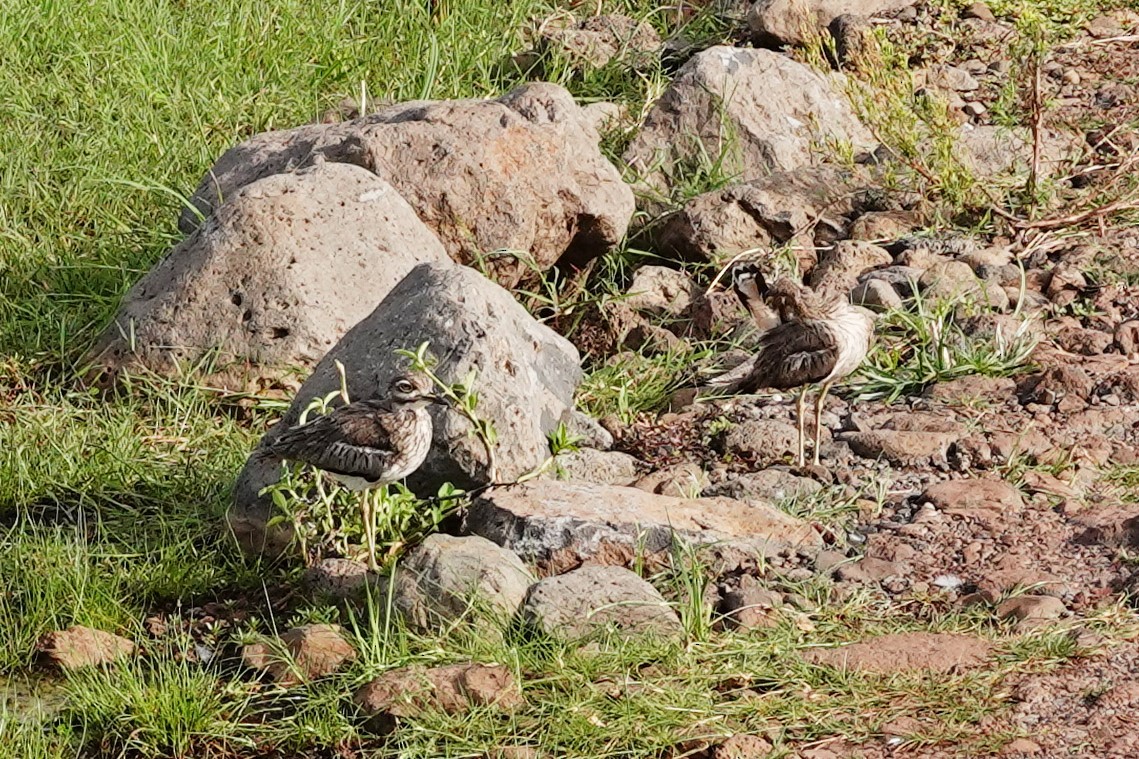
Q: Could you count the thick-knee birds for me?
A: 2